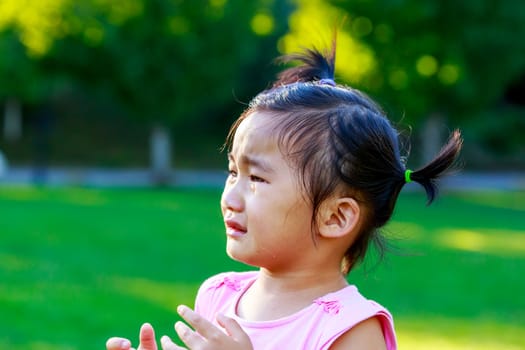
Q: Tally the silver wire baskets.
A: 0